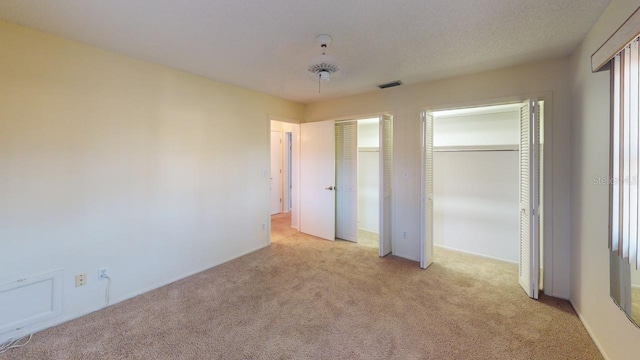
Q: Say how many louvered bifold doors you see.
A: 4